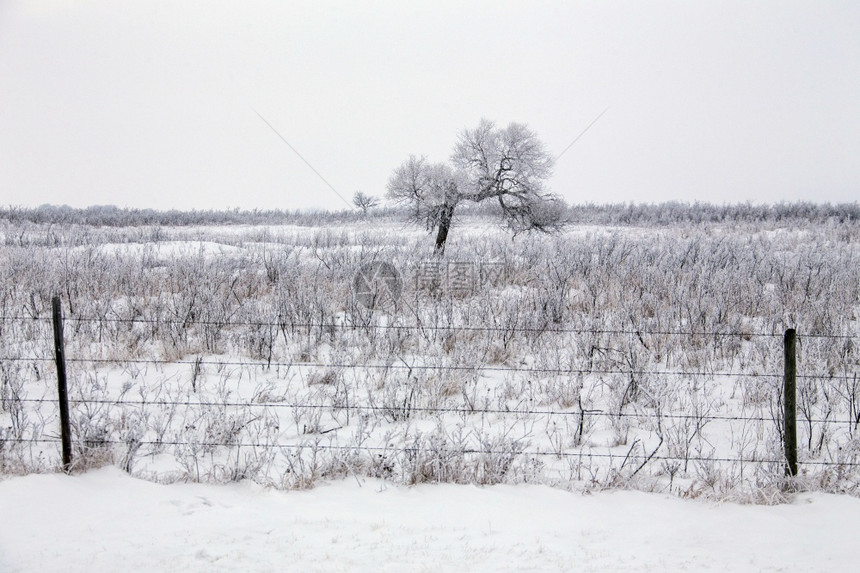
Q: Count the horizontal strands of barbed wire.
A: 4